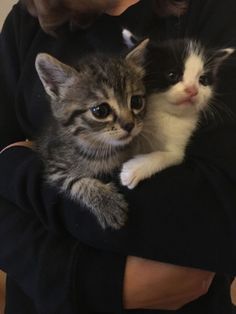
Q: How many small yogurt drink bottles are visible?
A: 0